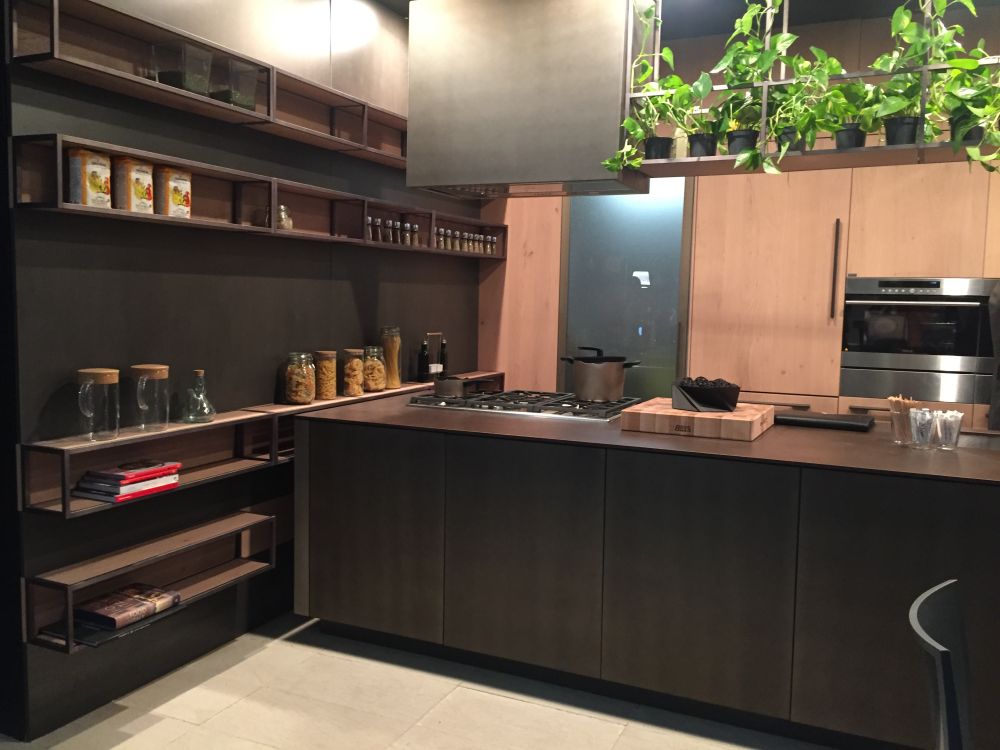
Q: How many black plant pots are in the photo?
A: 7